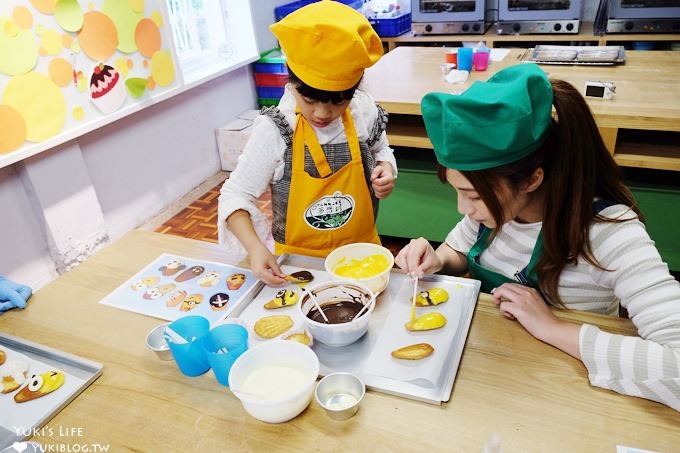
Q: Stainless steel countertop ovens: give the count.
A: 3